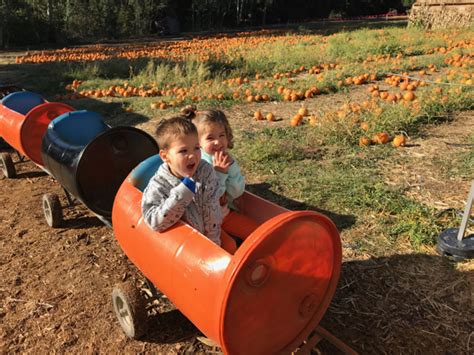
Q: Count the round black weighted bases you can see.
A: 1